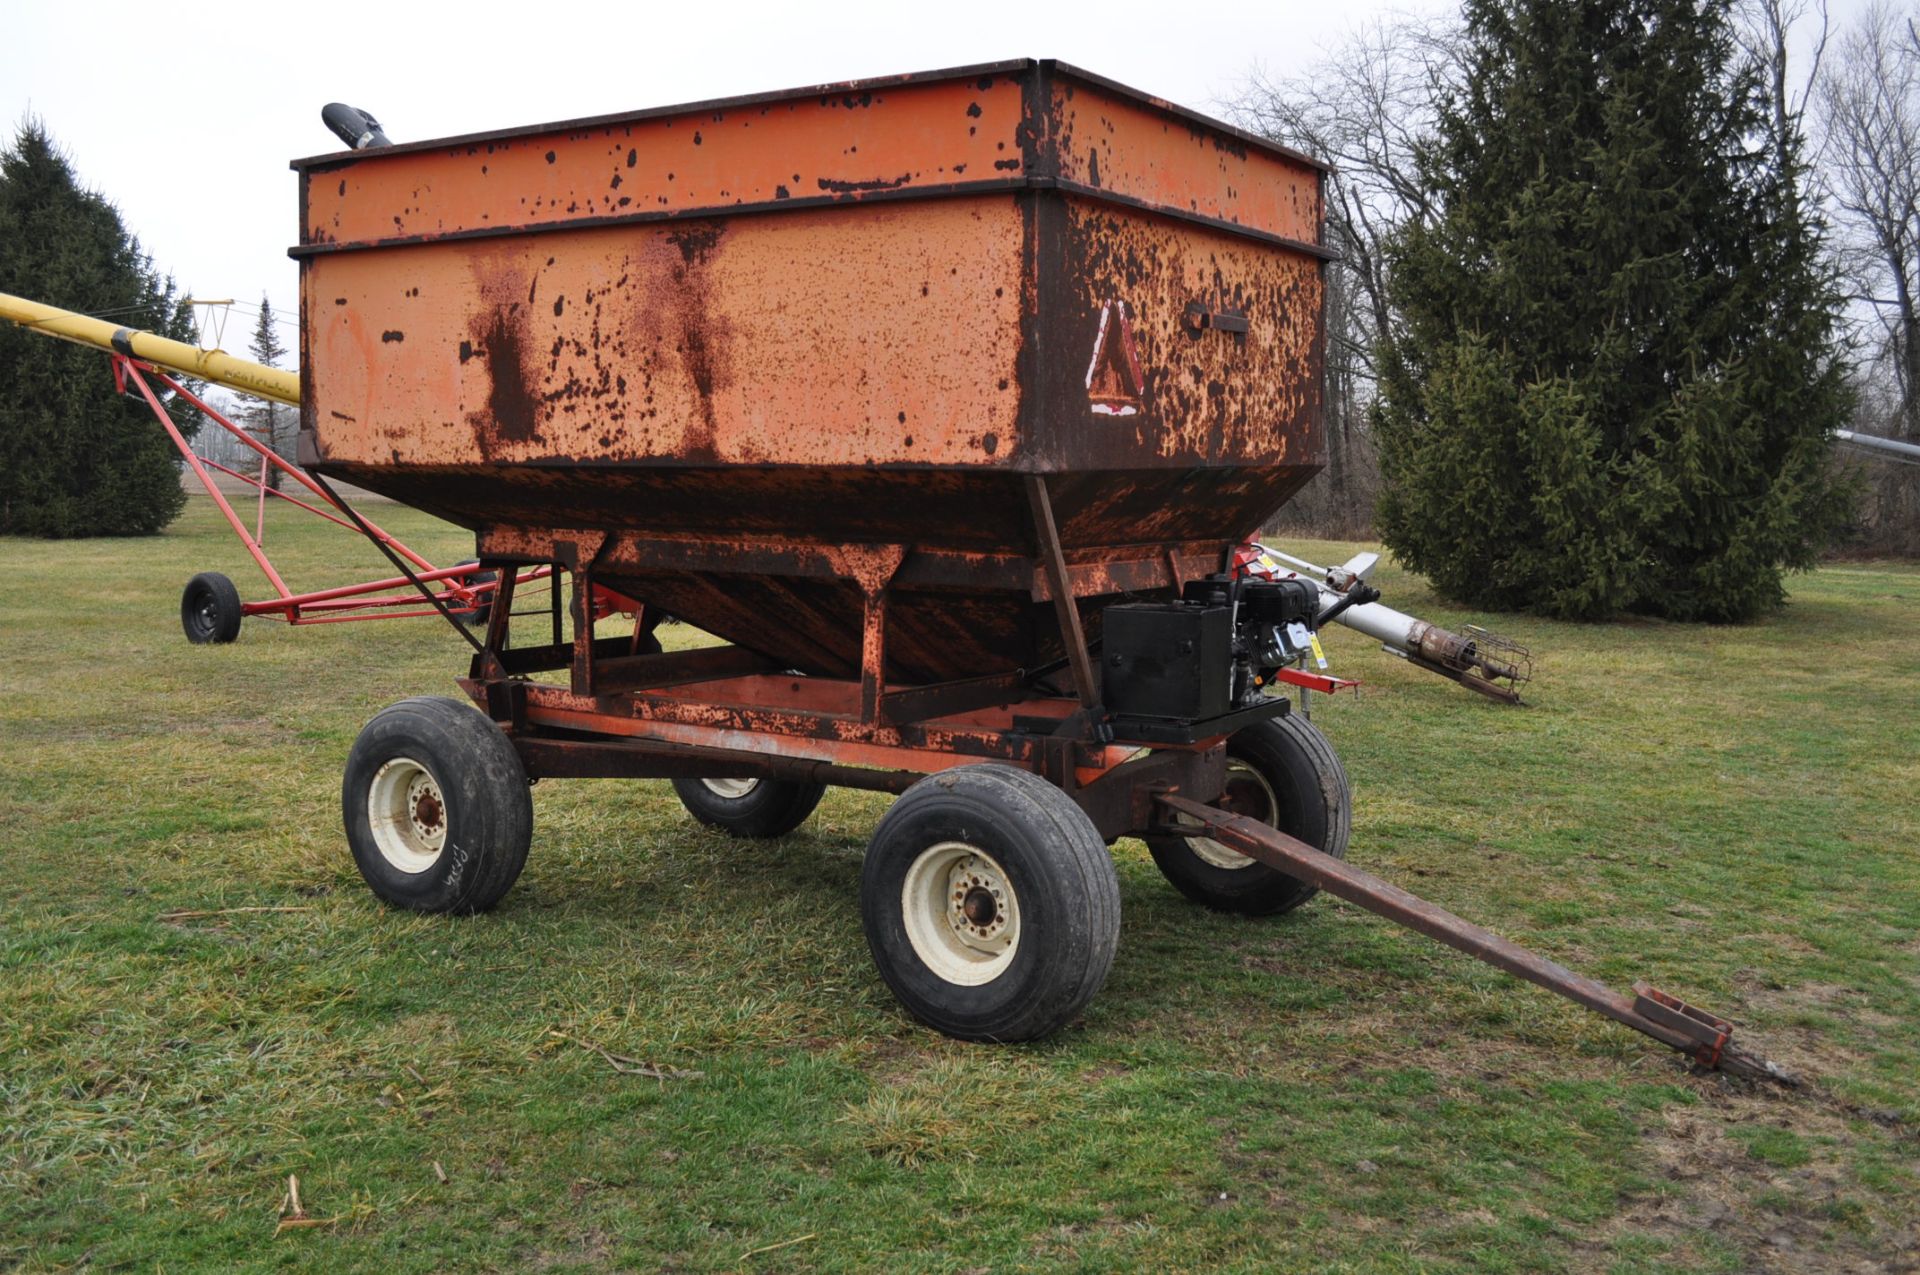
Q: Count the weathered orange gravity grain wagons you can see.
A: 1